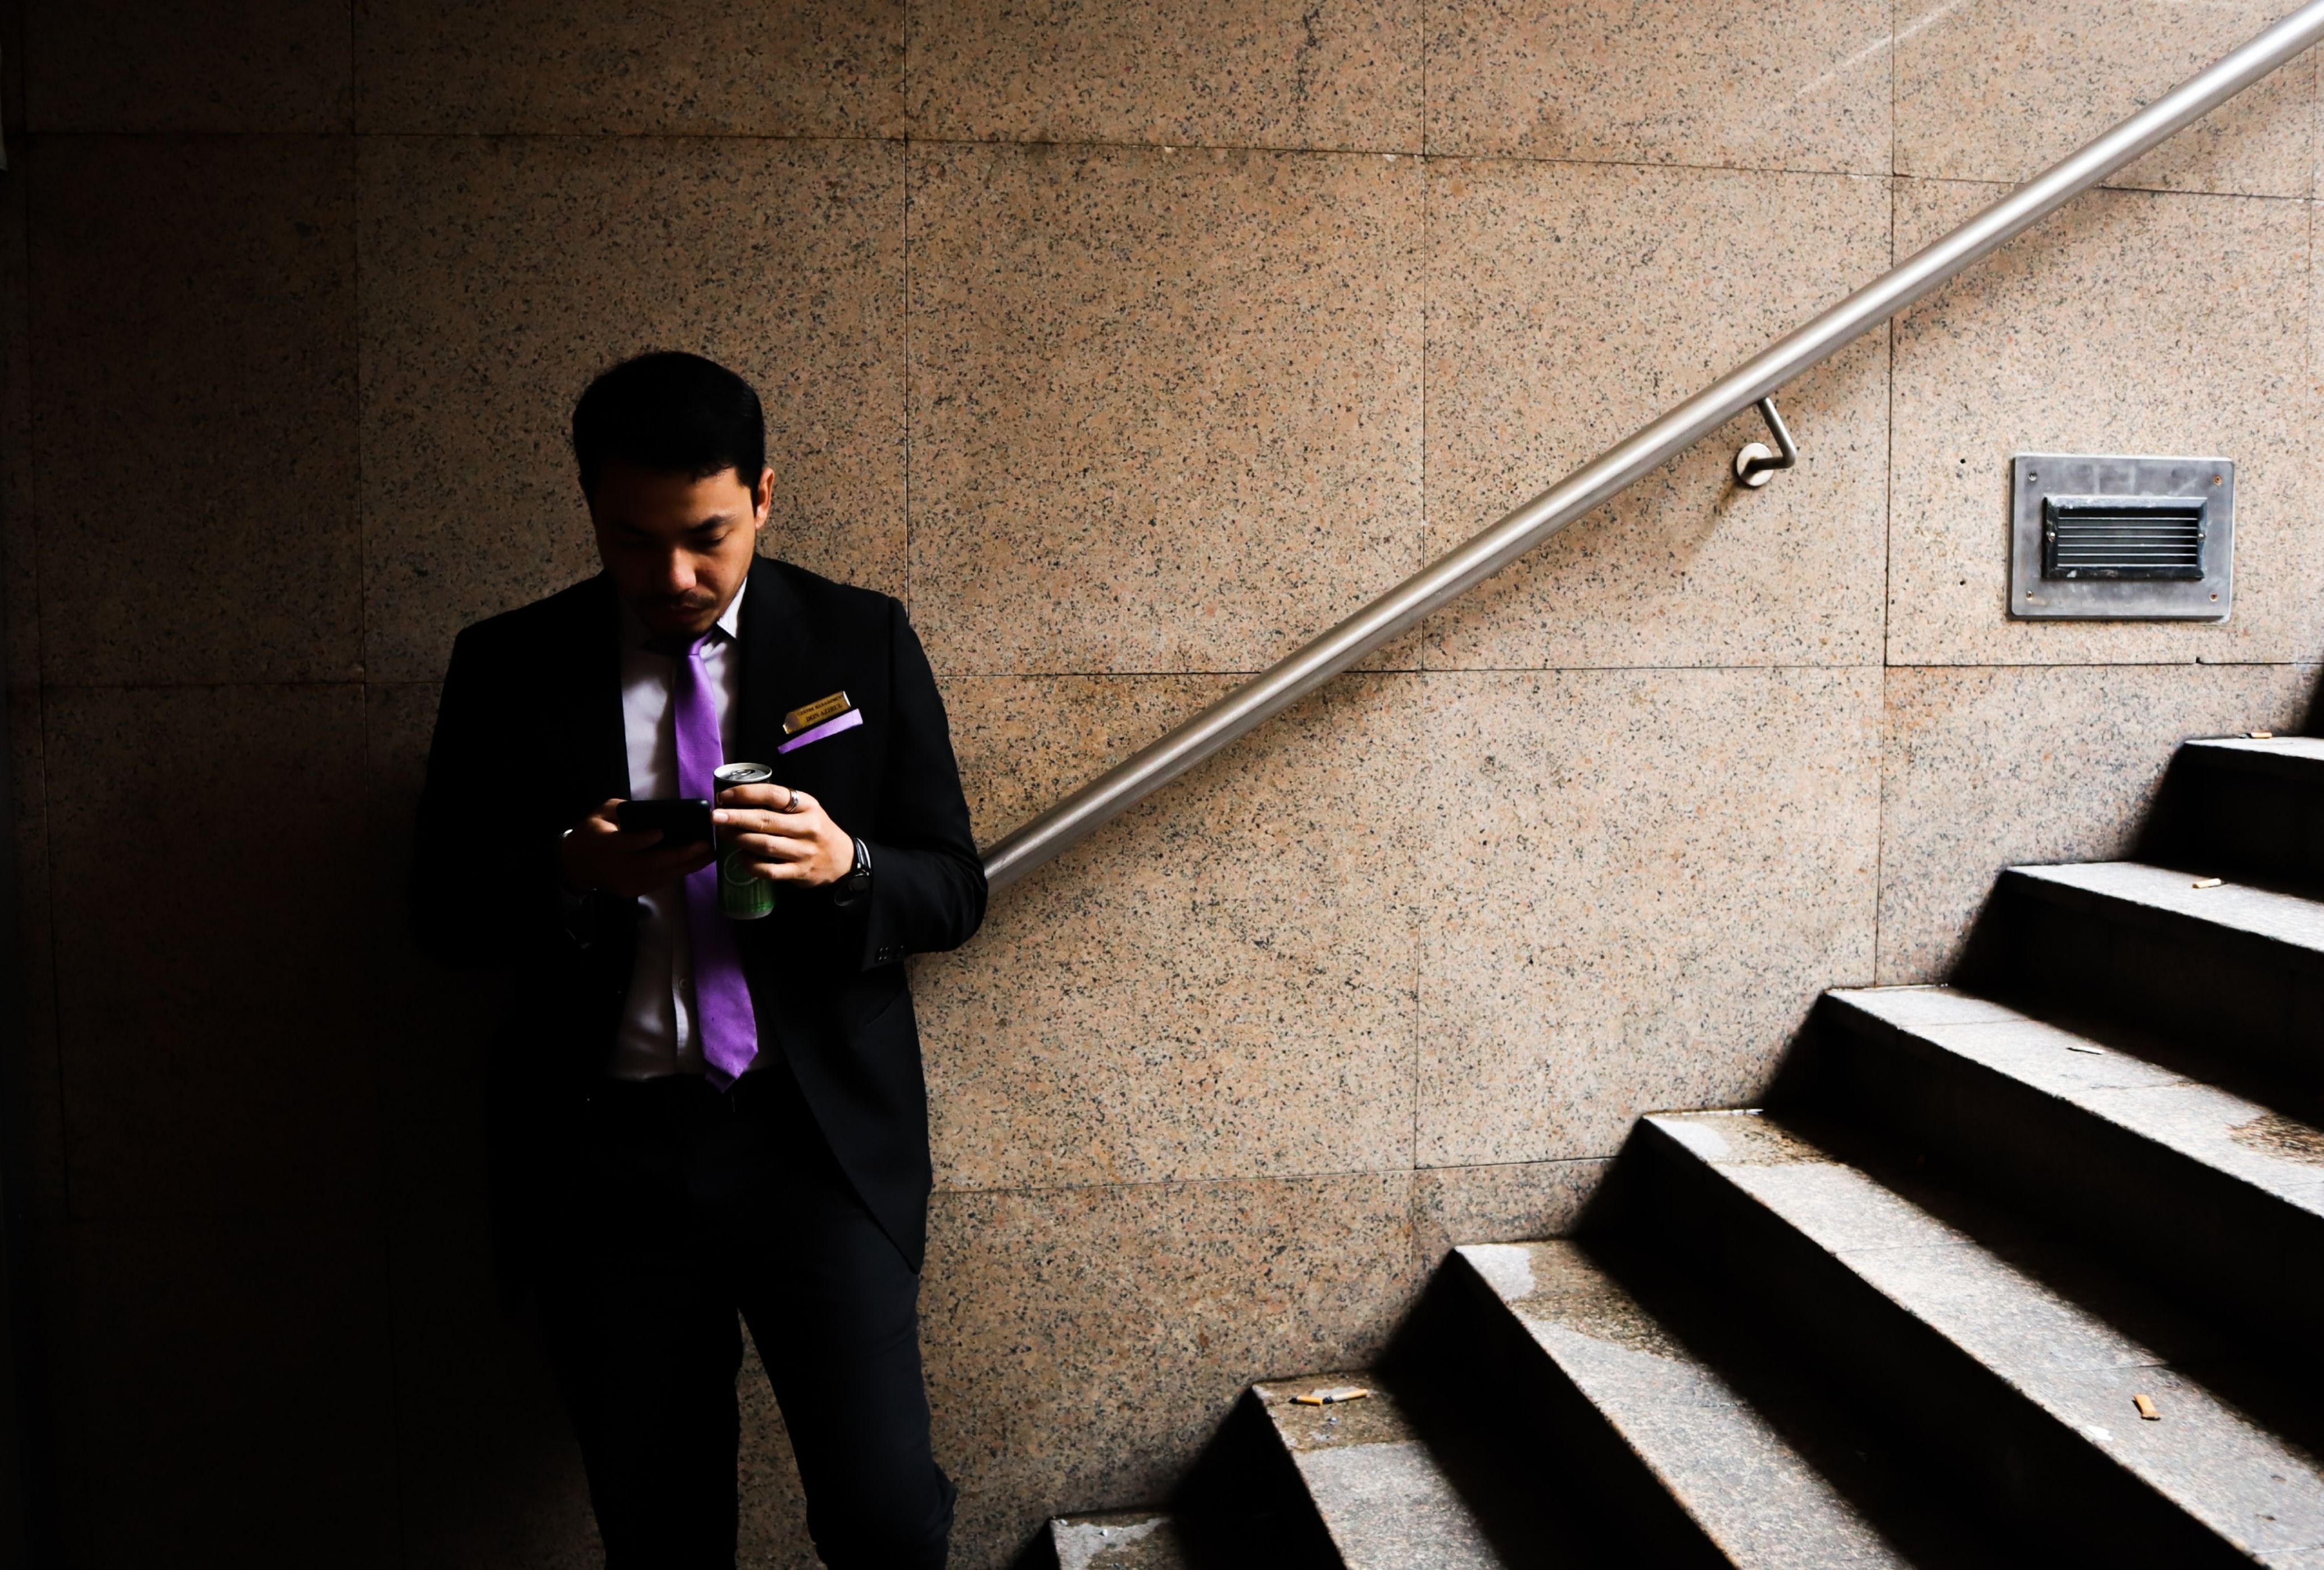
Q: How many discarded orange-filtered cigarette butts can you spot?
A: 5